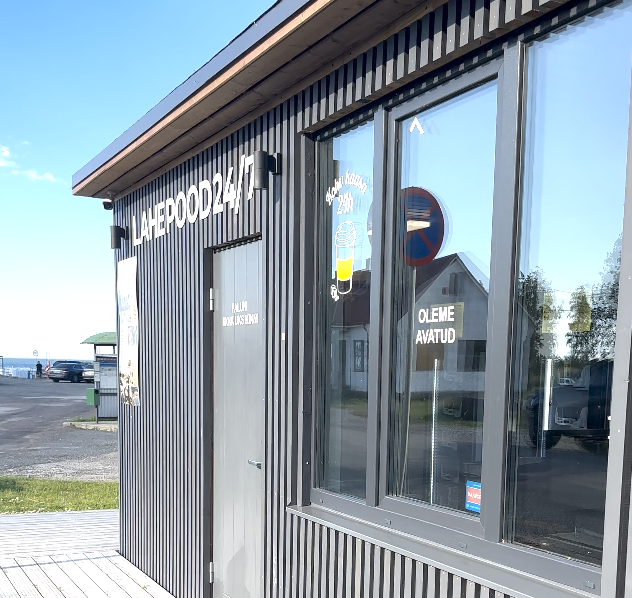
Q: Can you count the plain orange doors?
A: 0